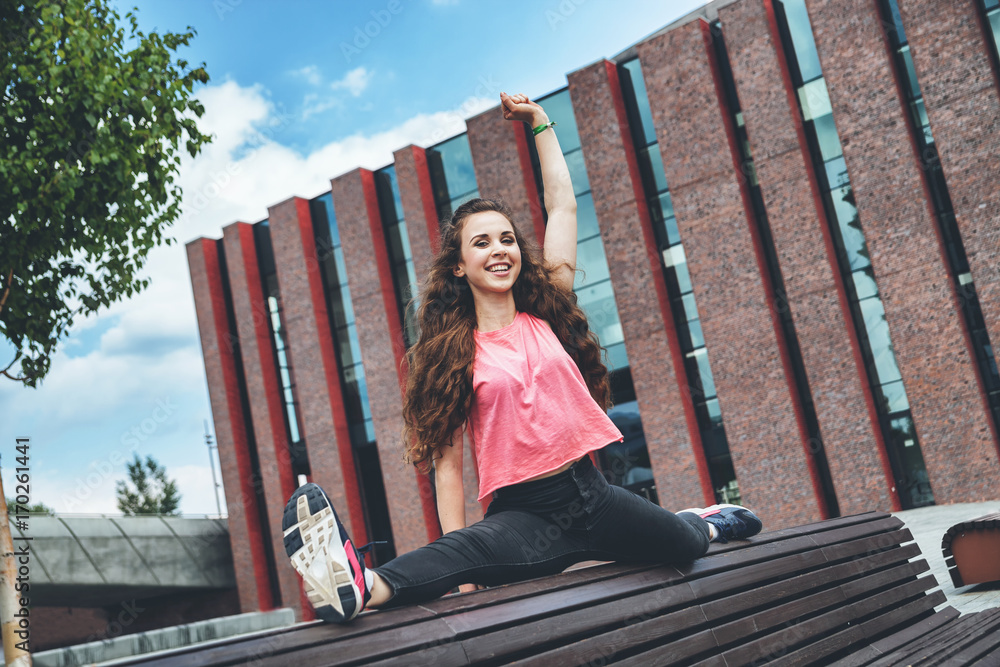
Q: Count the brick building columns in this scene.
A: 11